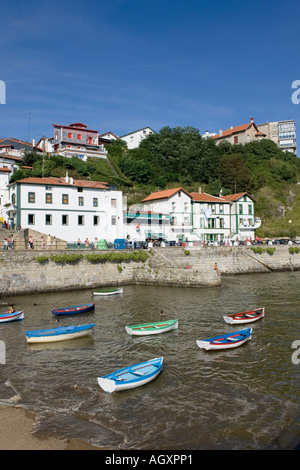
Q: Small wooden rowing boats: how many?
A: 8